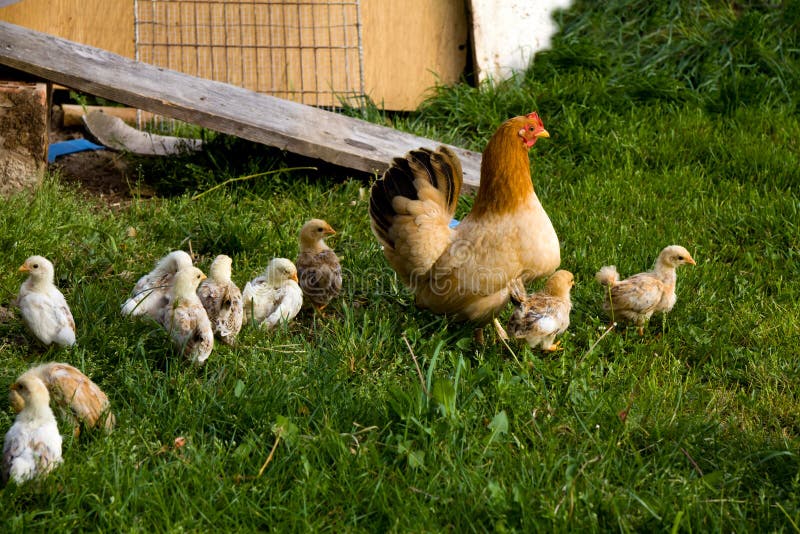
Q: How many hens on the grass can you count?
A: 1